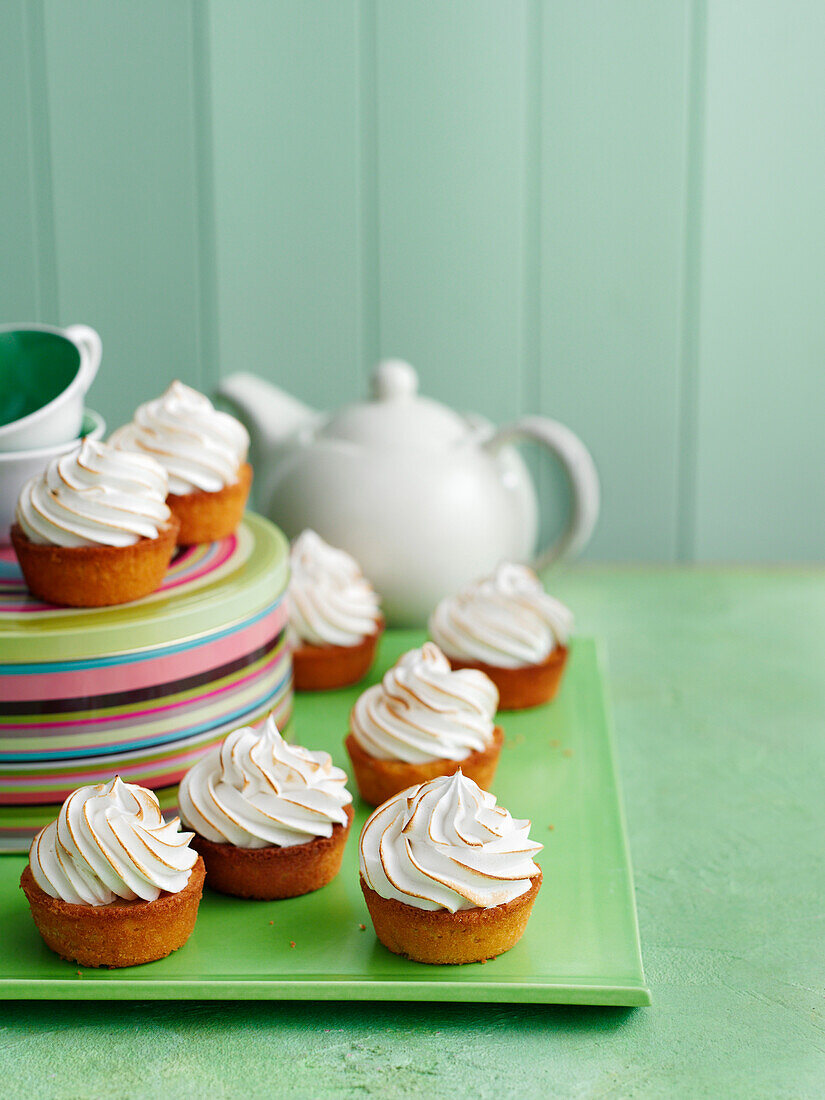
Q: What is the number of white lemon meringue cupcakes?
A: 8